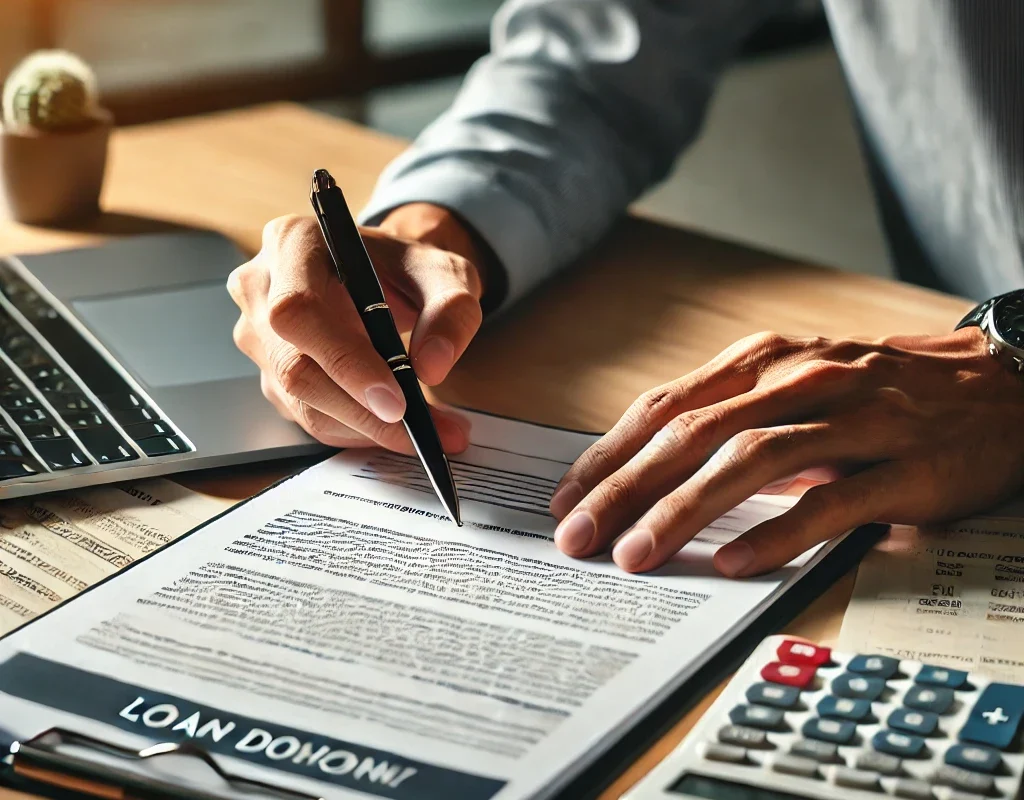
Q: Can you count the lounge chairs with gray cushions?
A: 0